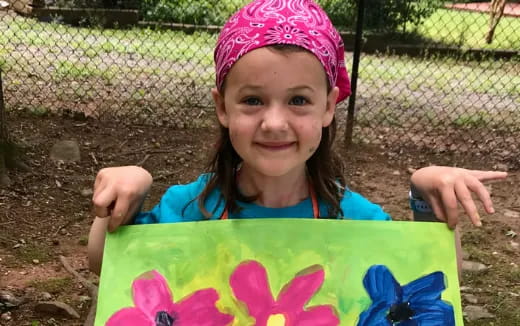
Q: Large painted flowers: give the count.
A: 3